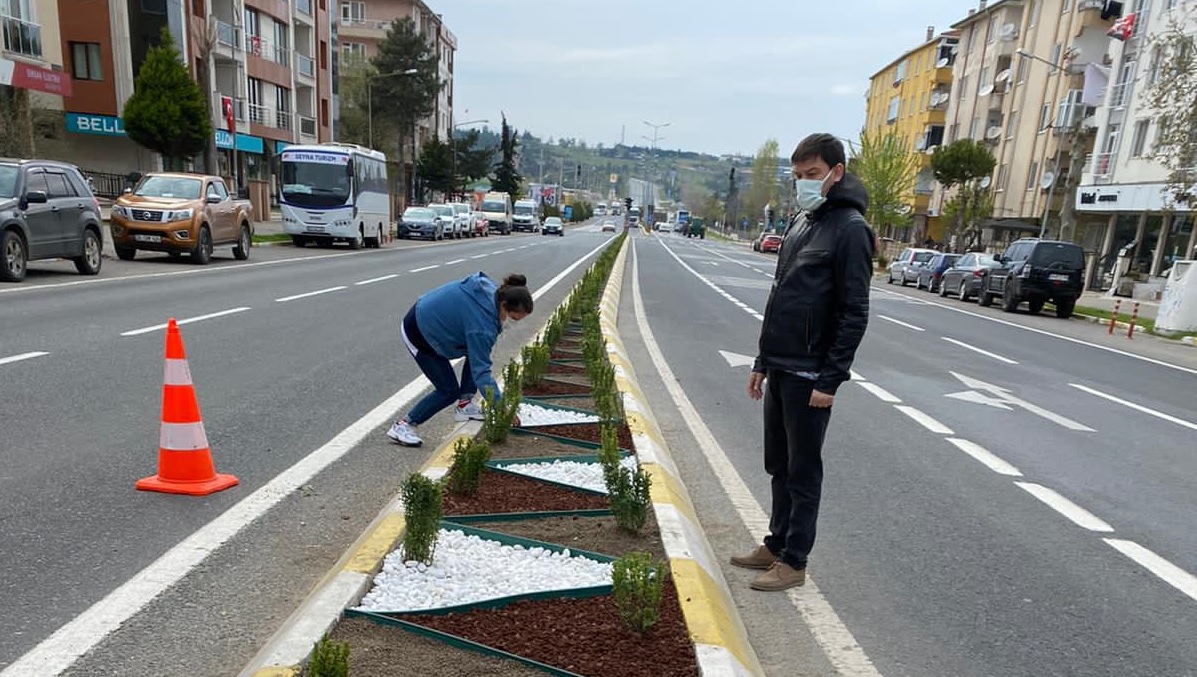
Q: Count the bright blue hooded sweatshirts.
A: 1